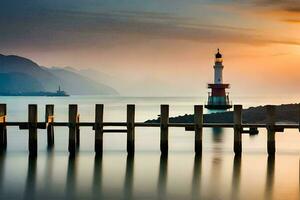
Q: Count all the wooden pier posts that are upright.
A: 10